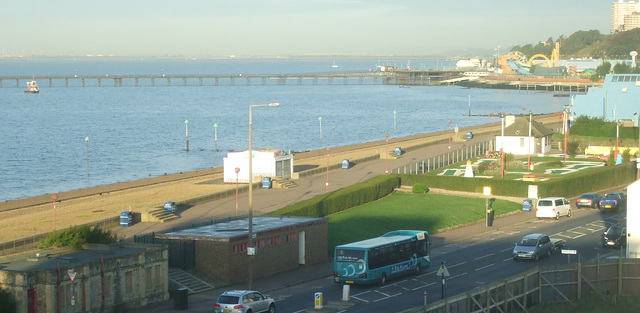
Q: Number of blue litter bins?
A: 7